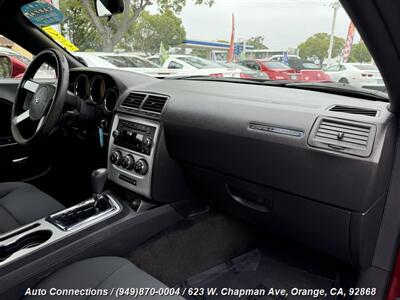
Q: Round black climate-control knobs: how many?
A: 3